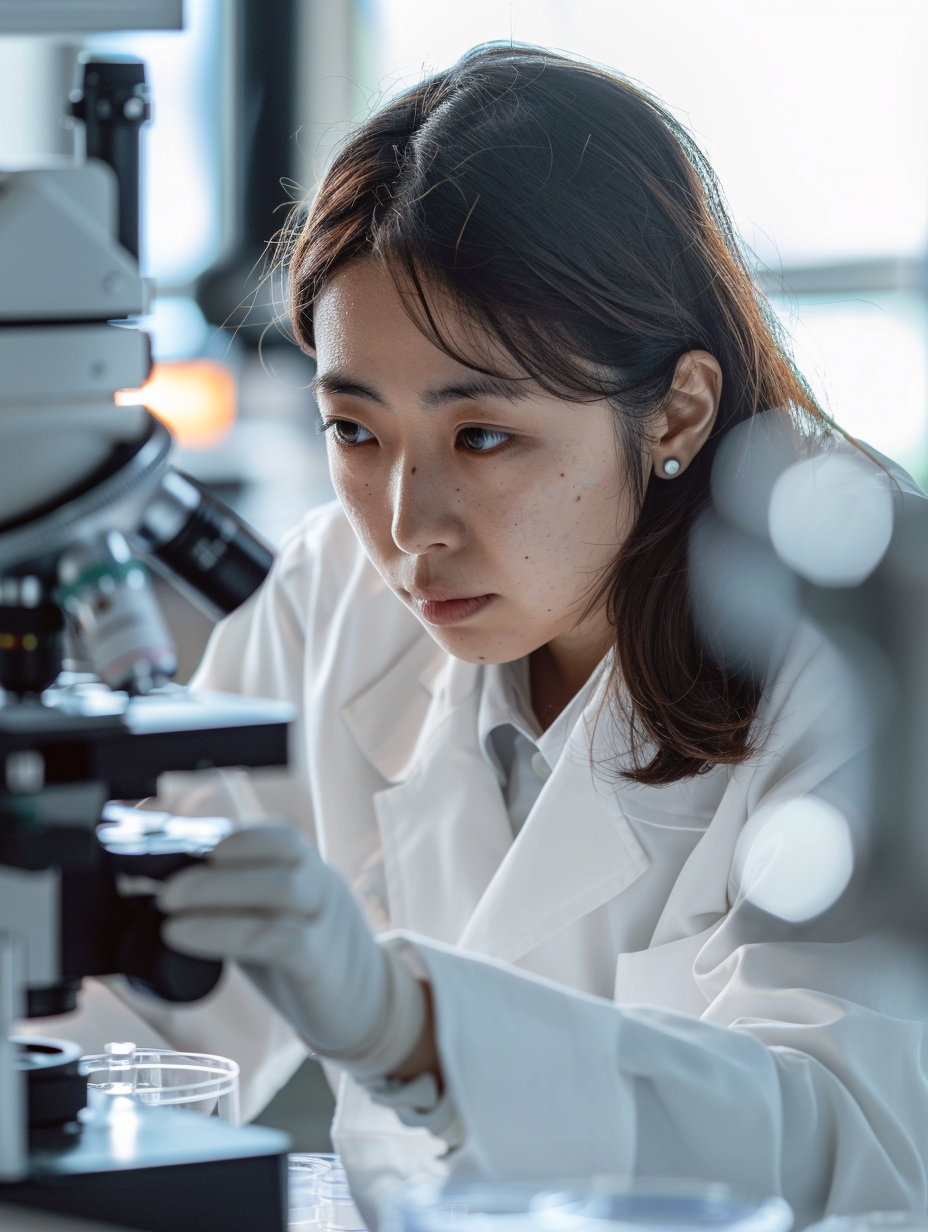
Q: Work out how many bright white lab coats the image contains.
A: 1